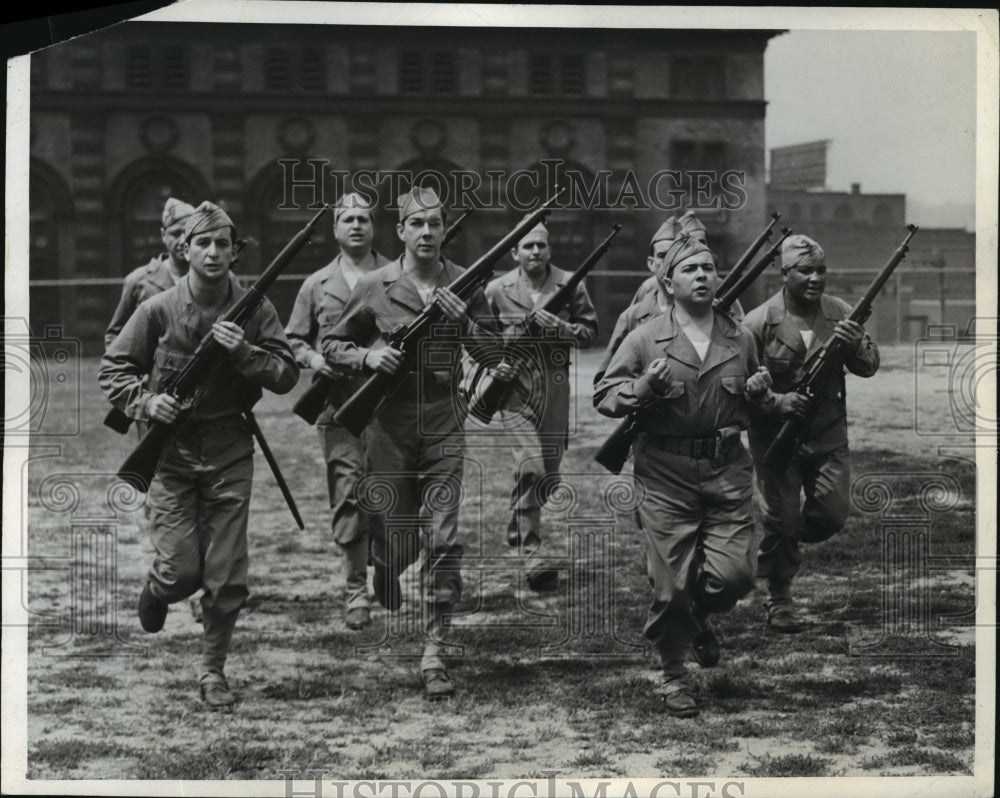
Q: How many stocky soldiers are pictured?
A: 2